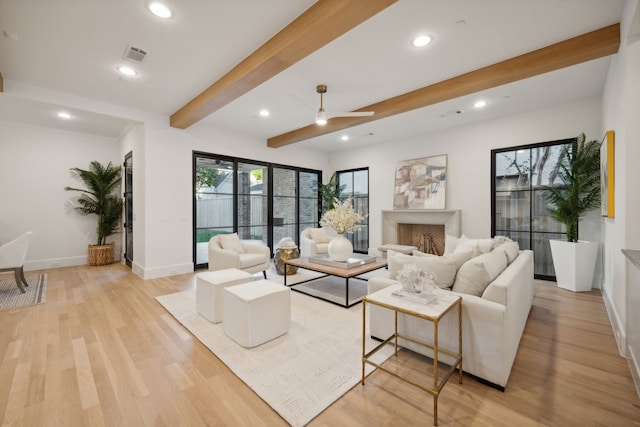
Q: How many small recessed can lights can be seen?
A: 7